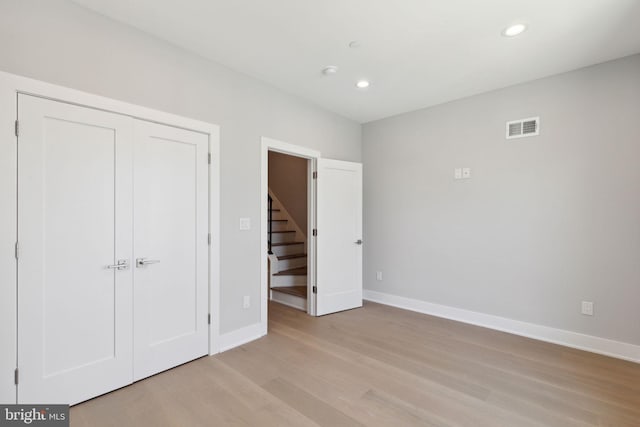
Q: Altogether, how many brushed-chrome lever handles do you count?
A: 3